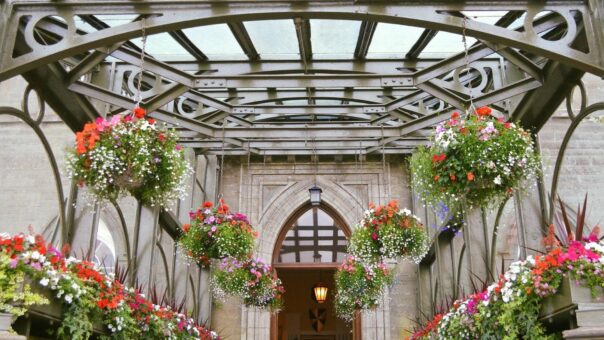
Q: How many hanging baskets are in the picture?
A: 6